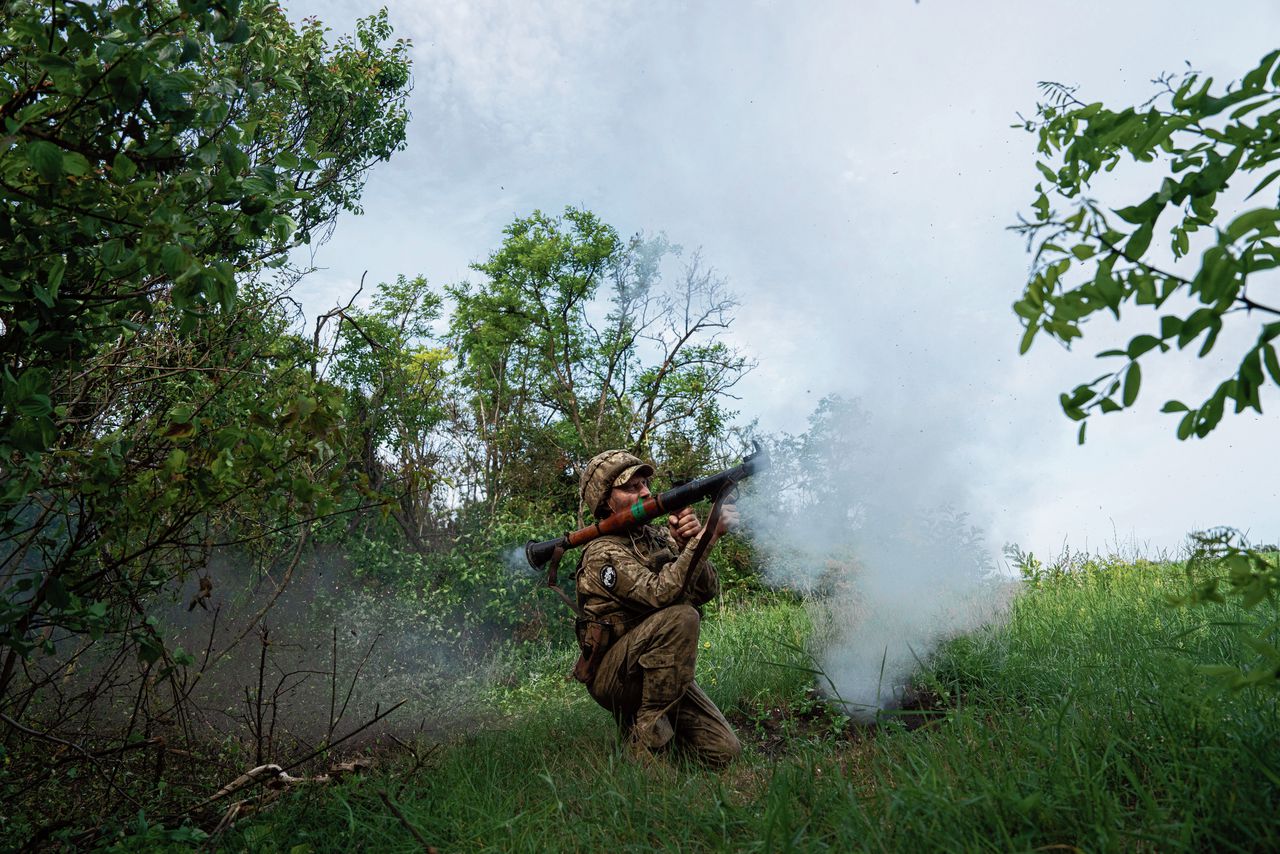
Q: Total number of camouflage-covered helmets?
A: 1